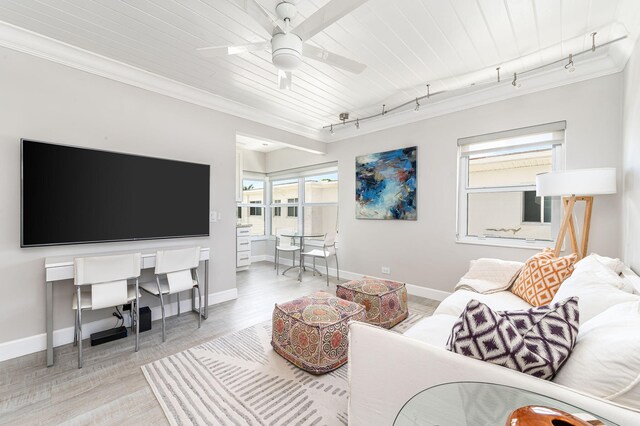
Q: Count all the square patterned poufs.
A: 2